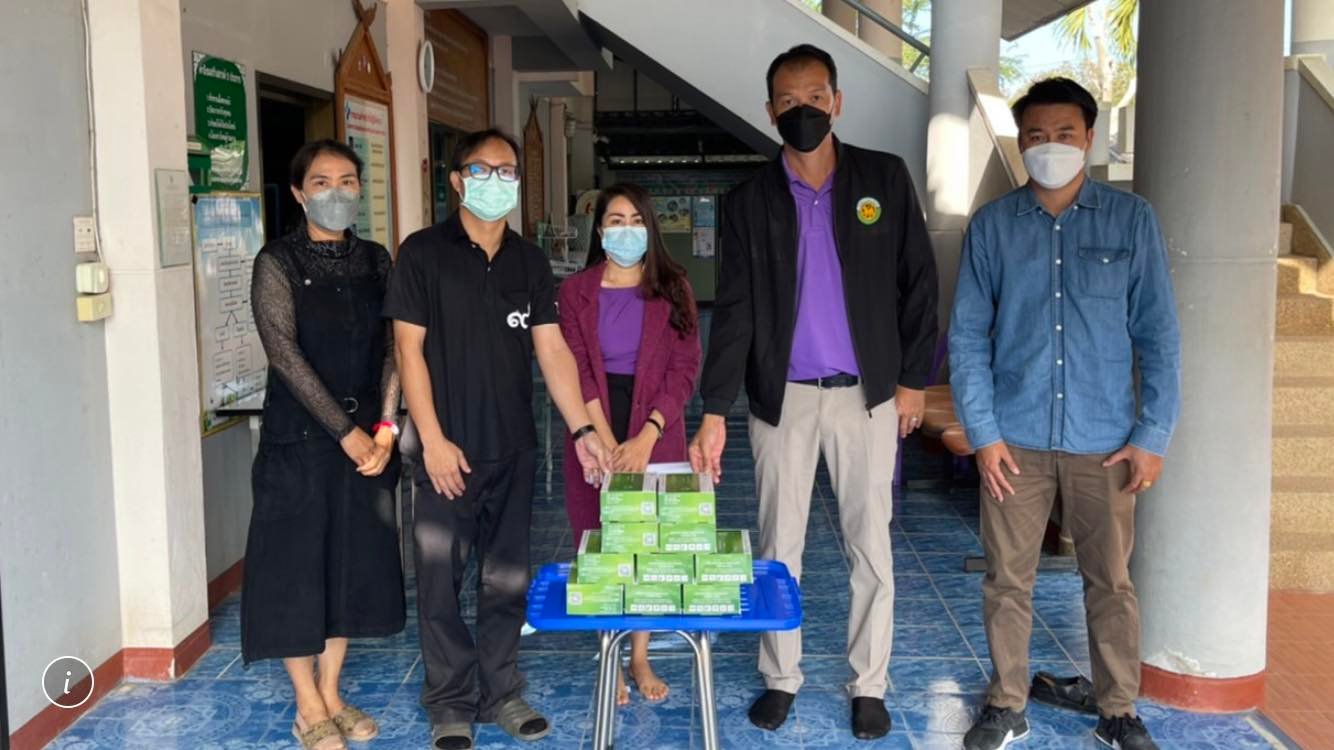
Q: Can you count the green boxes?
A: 10